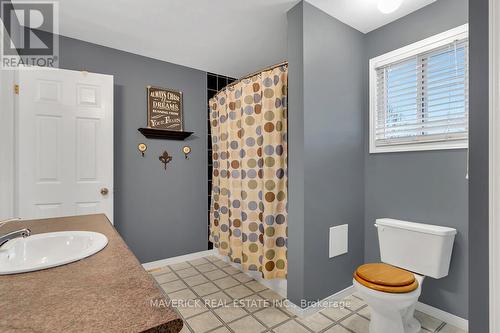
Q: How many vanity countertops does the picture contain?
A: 1